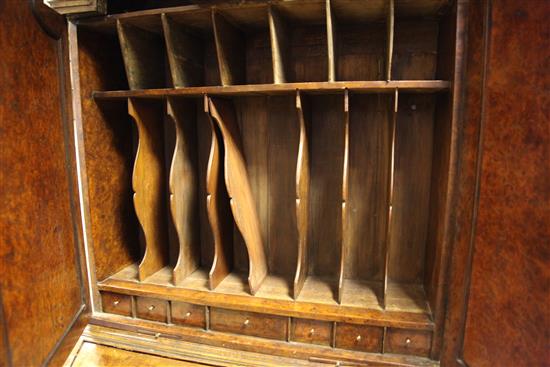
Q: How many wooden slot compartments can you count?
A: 15